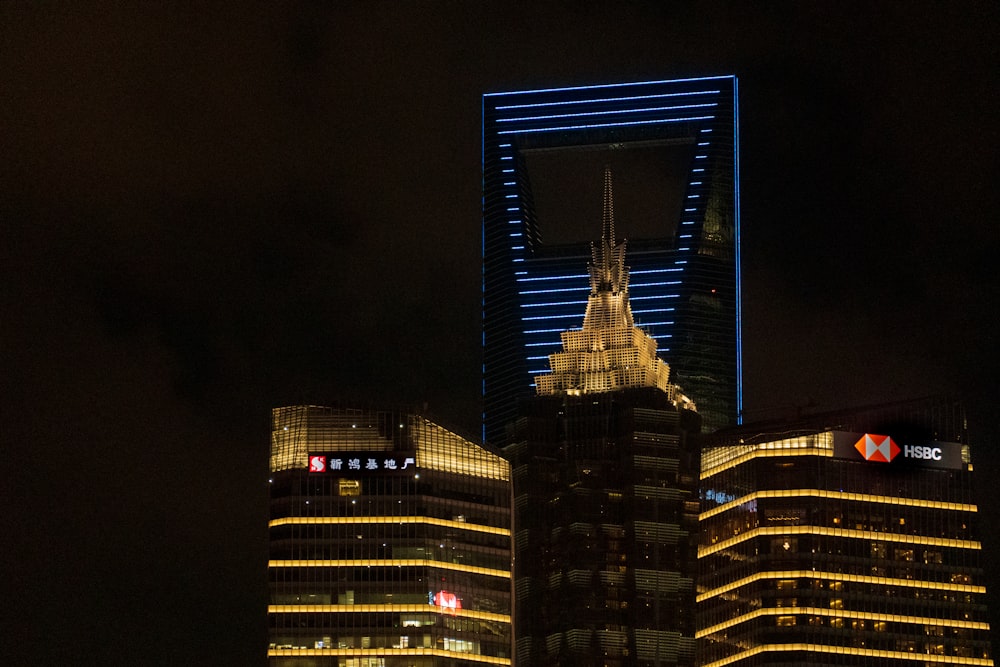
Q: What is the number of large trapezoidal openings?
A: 1